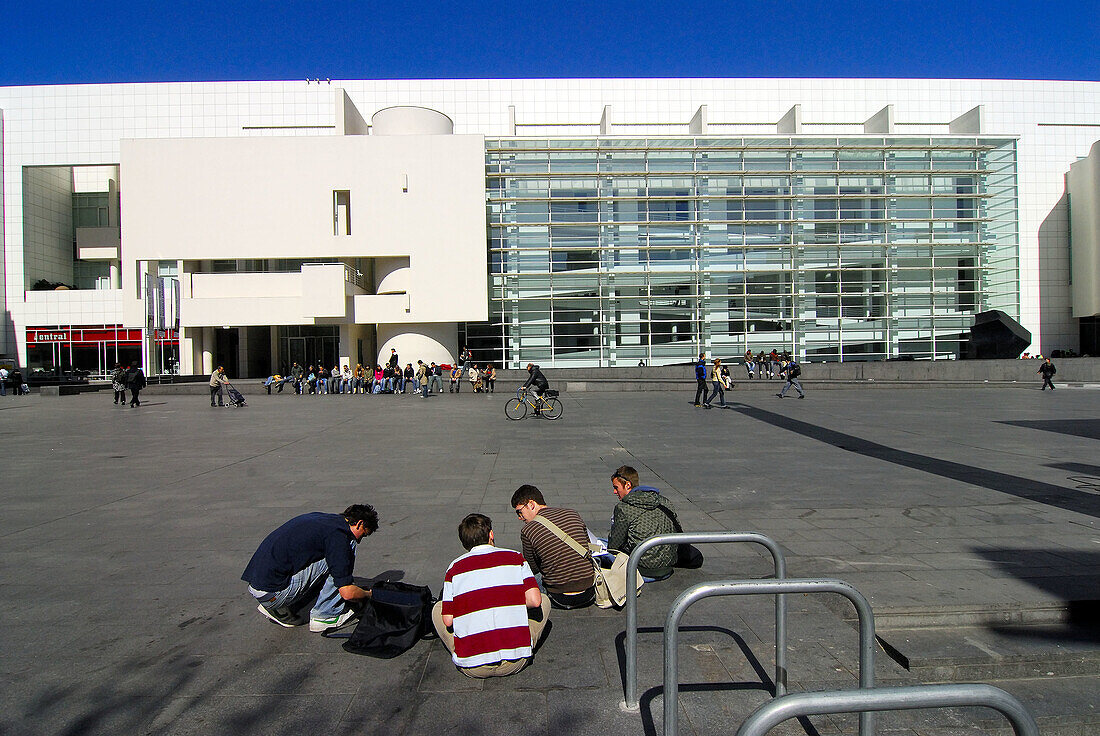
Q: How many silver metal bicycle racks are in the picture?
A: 3